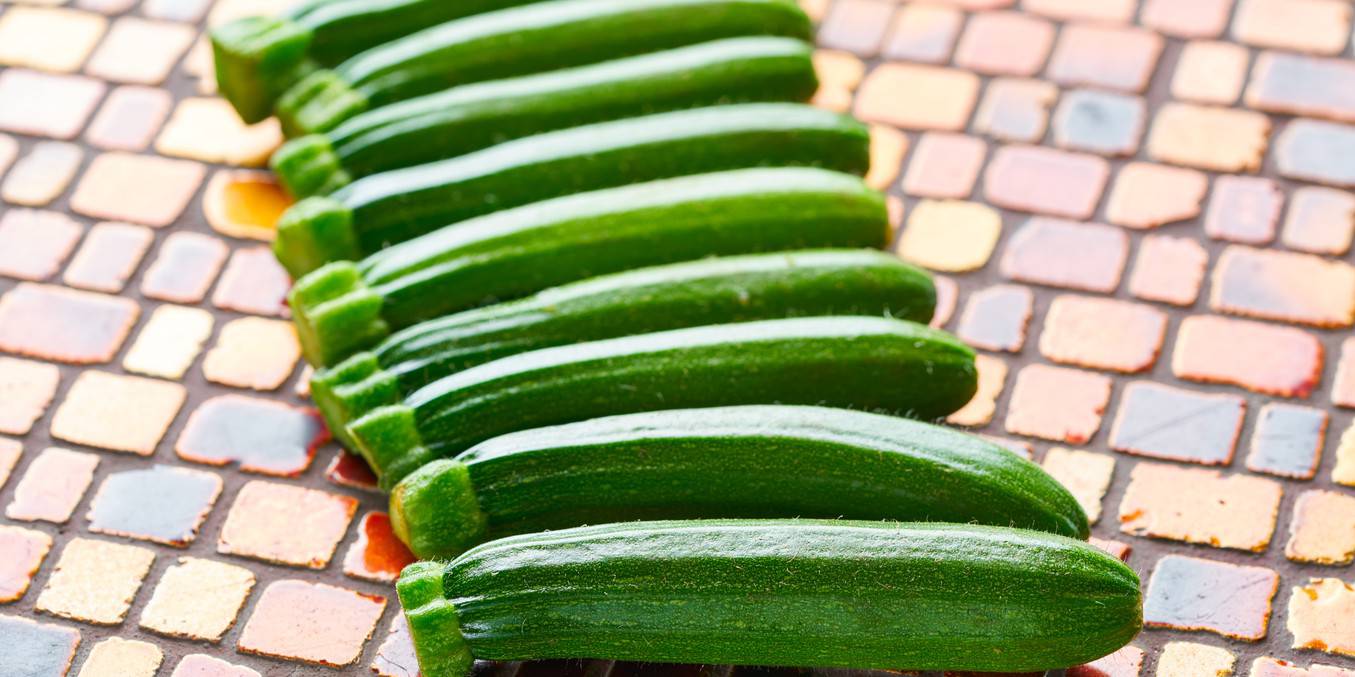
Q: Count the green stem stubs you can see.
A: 9